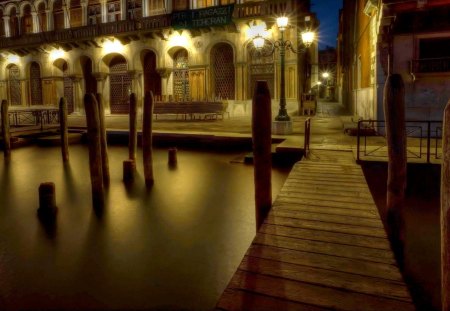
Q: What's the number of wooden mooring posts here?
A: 12